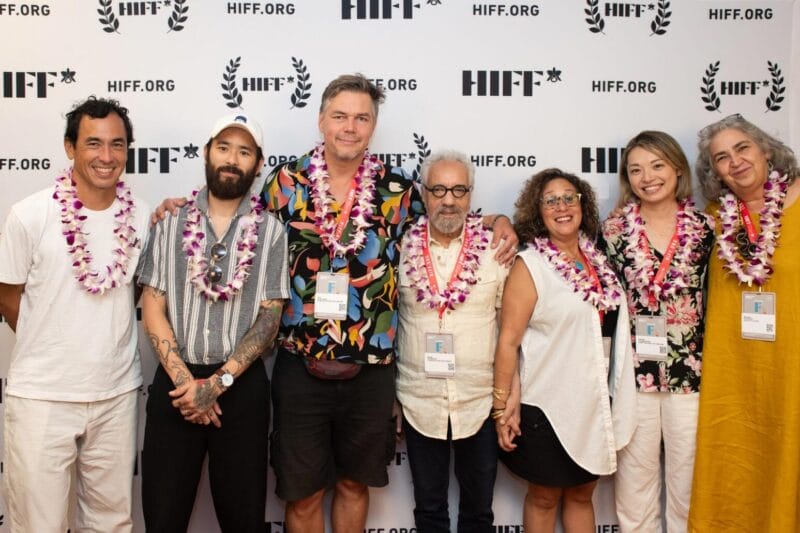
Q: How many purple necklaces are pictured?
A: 7